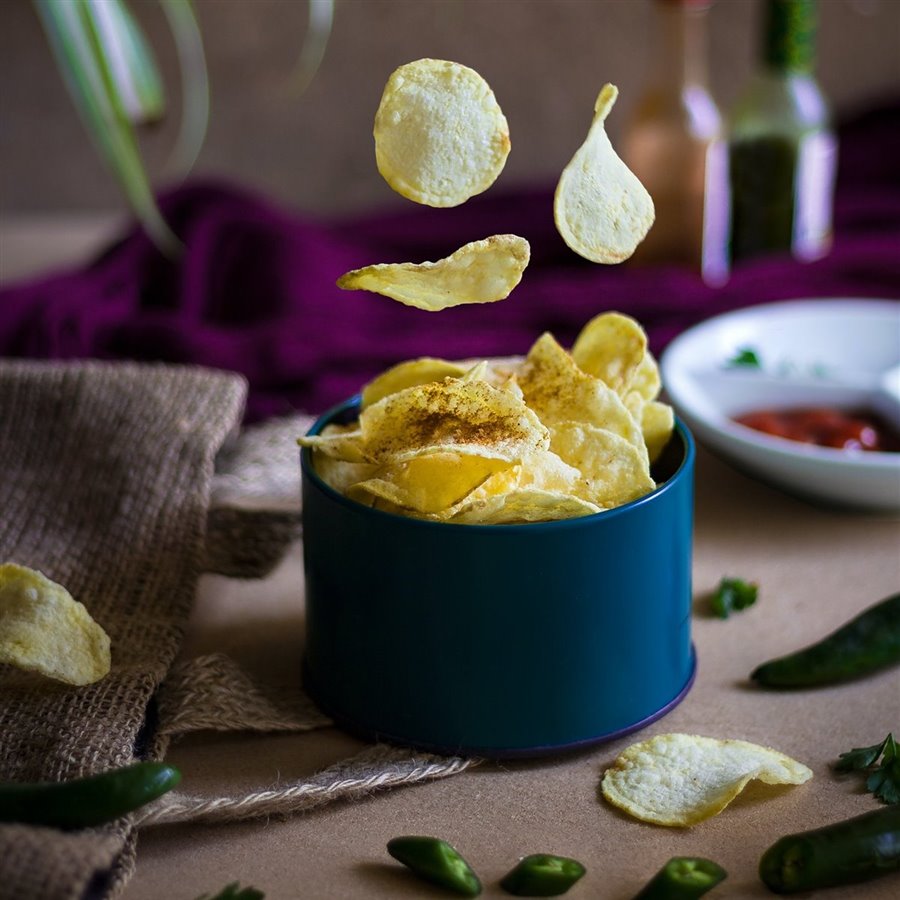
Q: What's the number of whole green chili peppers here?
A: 3